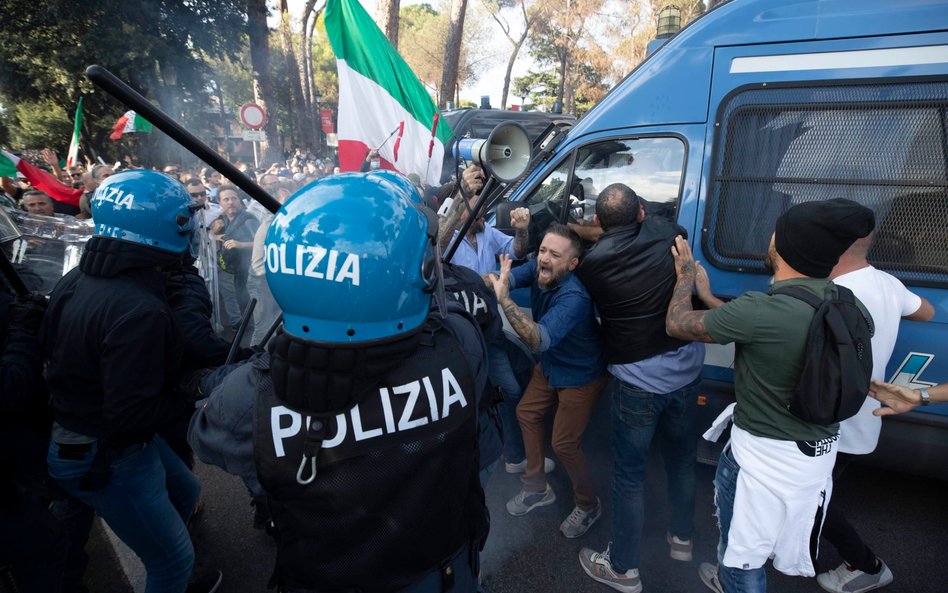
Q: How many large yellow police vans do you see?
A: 0